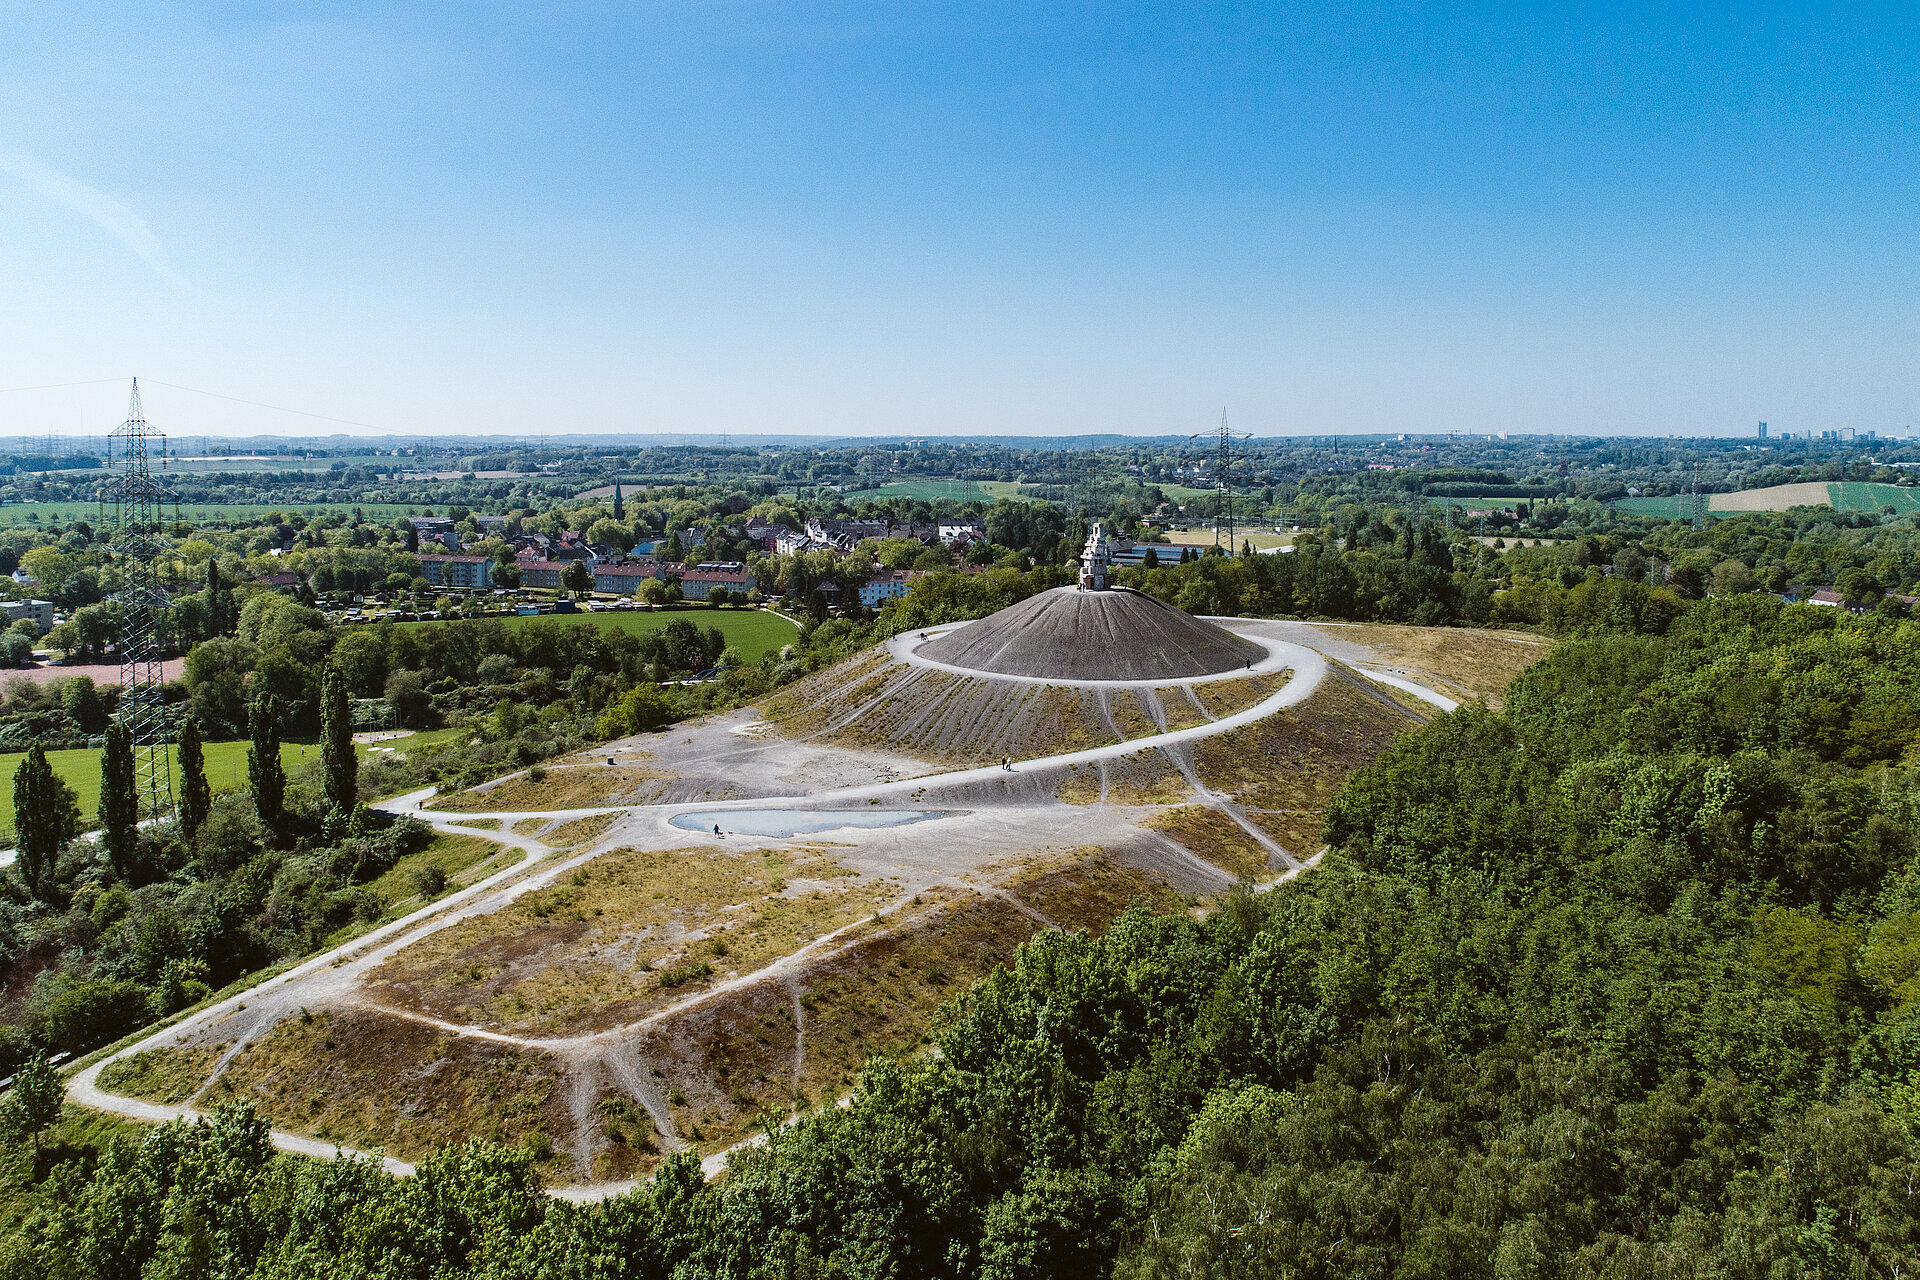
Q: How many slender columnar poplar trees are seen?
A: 5